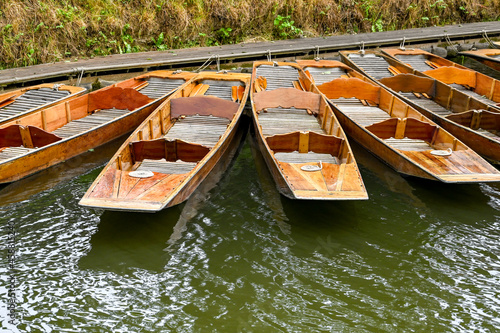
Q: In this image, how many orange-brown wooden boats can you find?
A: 8